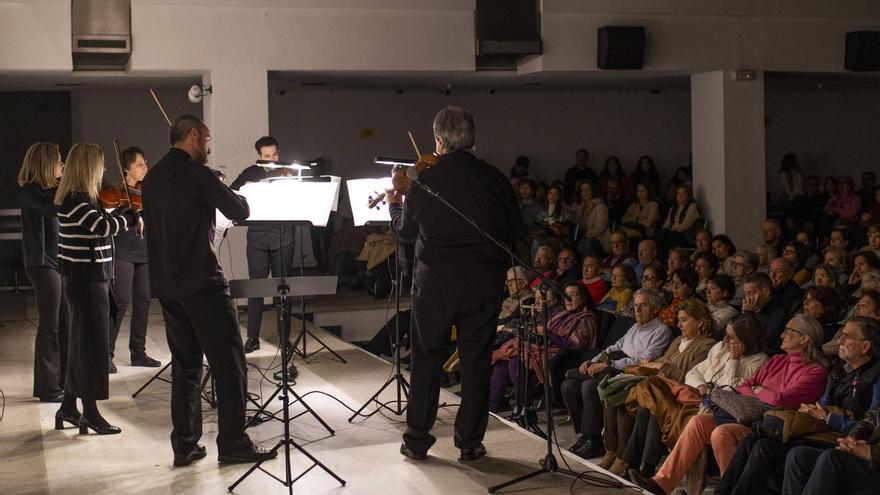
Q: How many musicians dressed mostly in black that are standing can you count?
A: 6